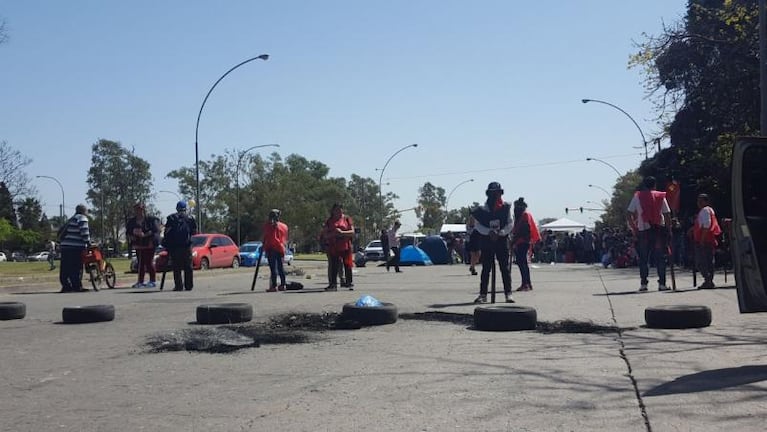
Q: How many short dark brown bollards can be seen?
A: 0